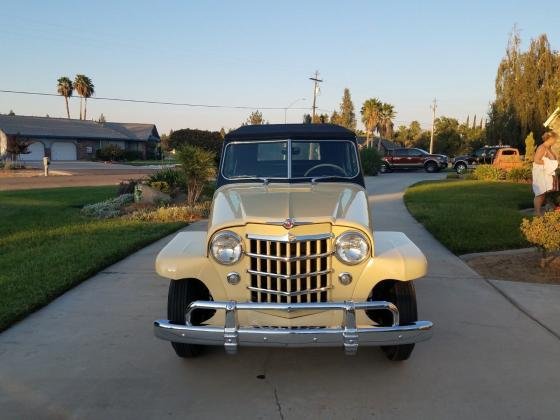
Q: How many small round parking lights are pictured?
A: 2